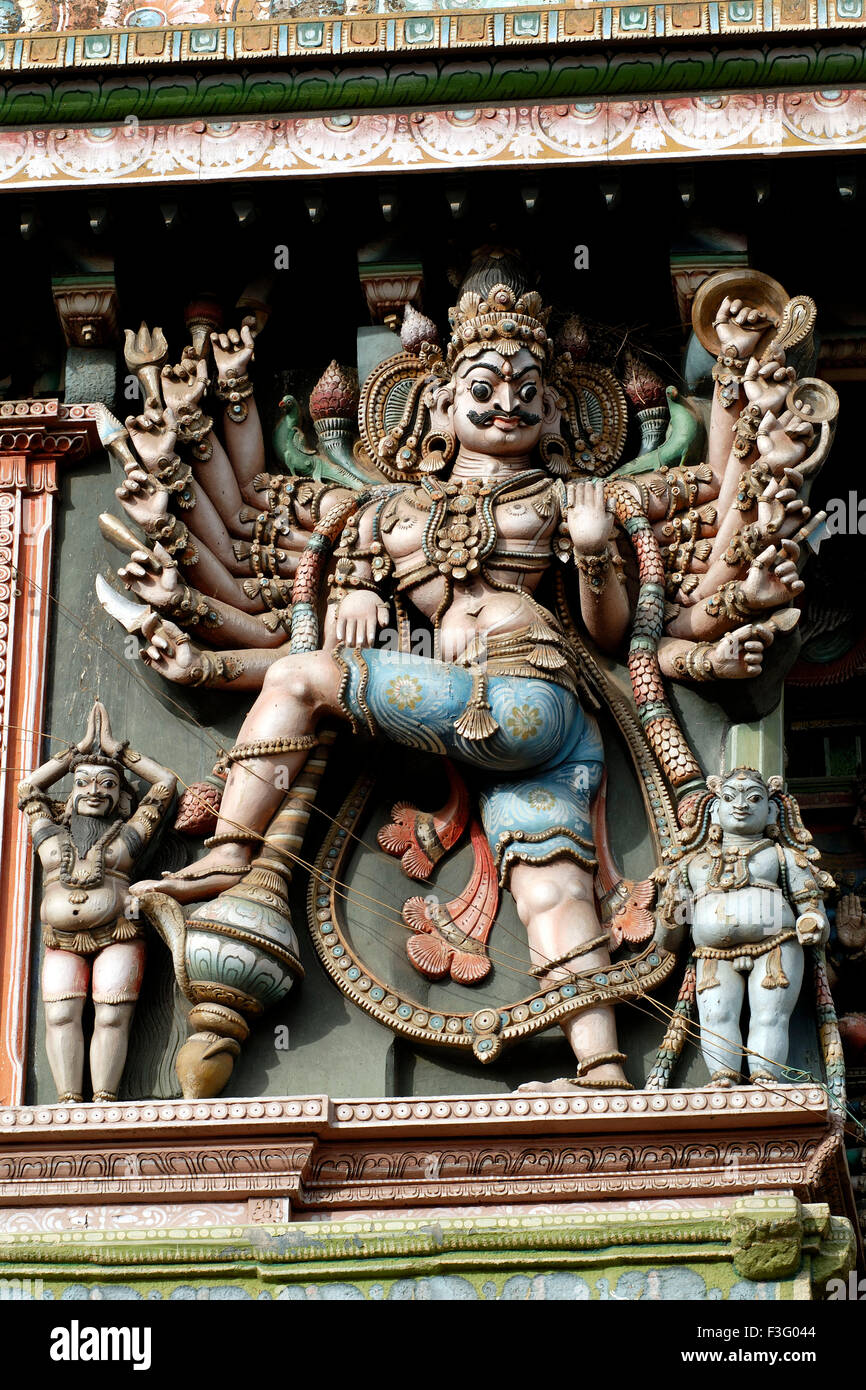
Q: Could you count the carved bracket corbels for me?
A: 3